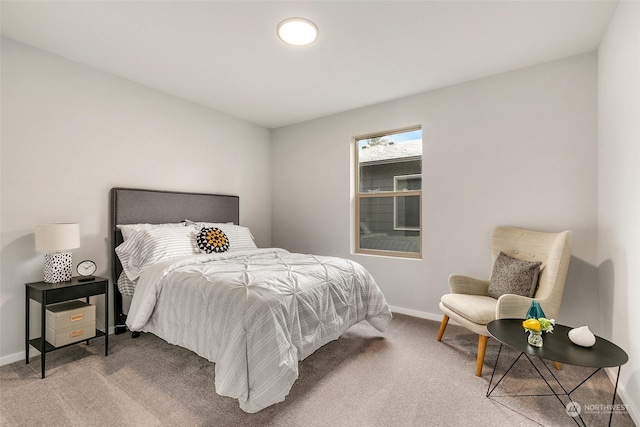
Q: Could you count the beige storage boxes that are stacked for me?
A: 2